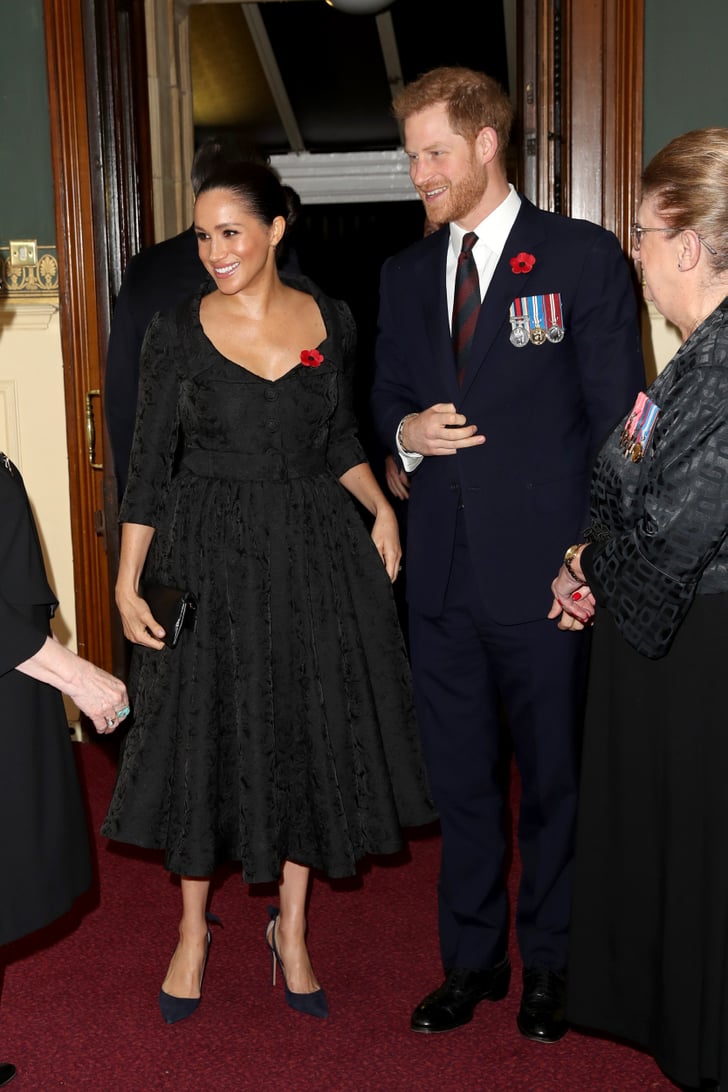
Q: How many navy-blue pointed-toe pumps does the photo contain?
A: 2